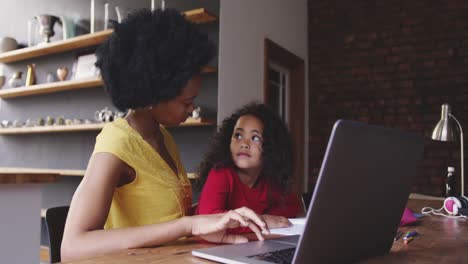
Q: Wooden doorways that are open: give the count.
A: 1